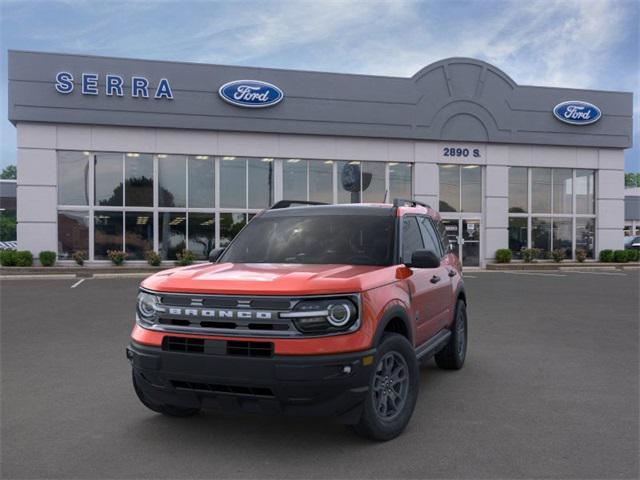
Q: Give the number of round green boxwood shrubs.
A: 7